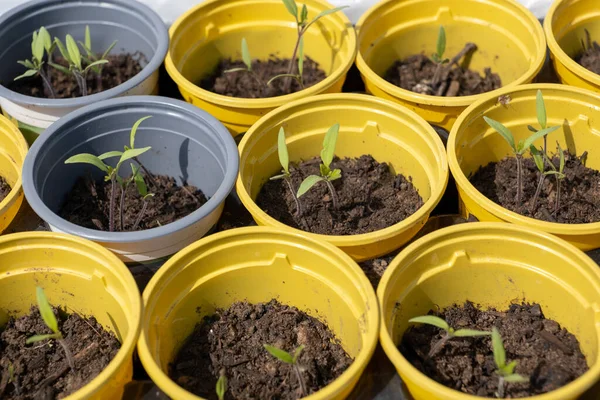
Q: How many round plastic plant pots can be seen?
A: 11